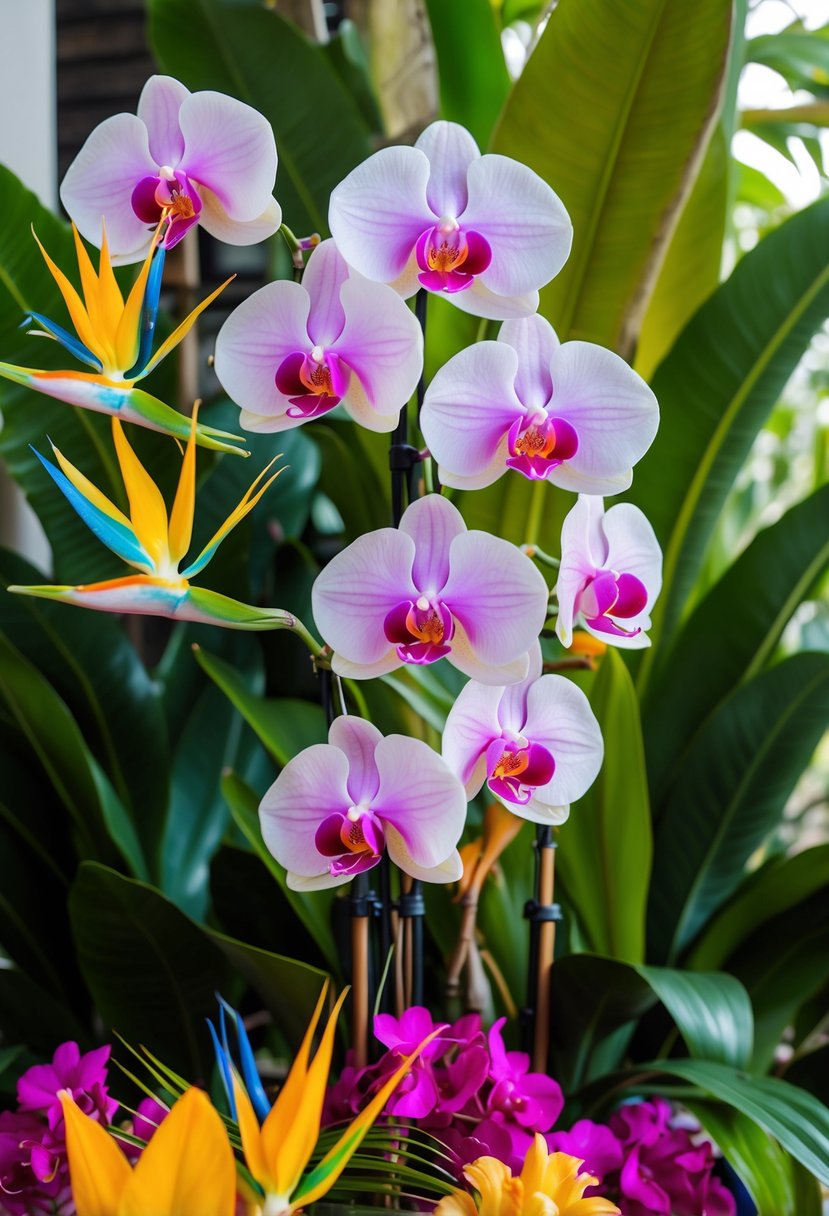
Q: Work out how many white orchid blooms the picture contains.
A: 8